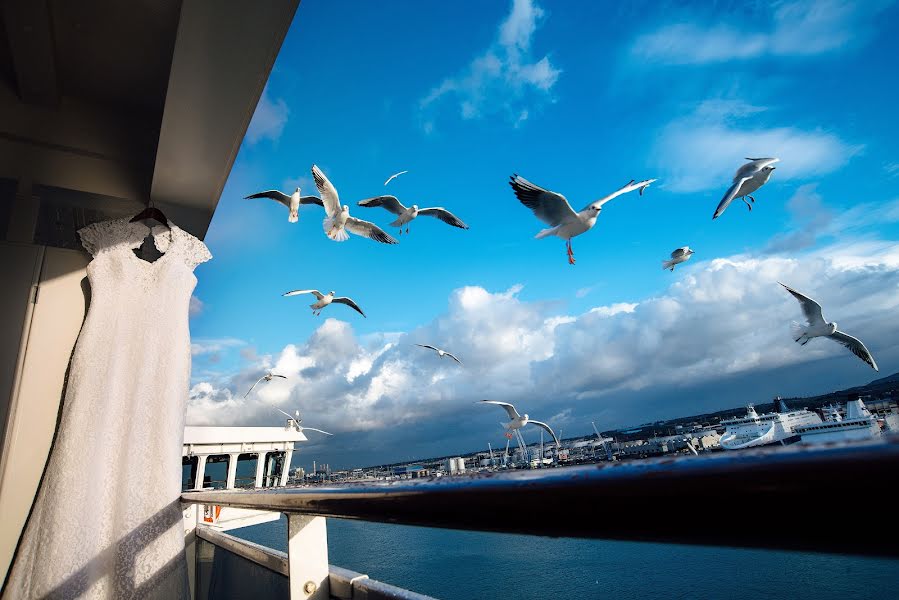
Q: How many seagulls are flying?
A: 13